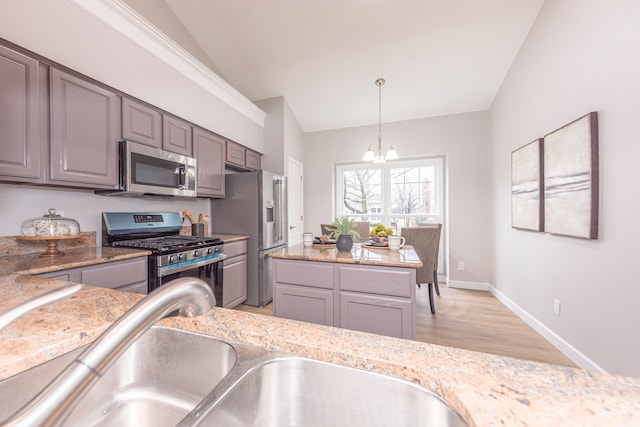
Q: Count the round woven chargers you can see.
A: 2